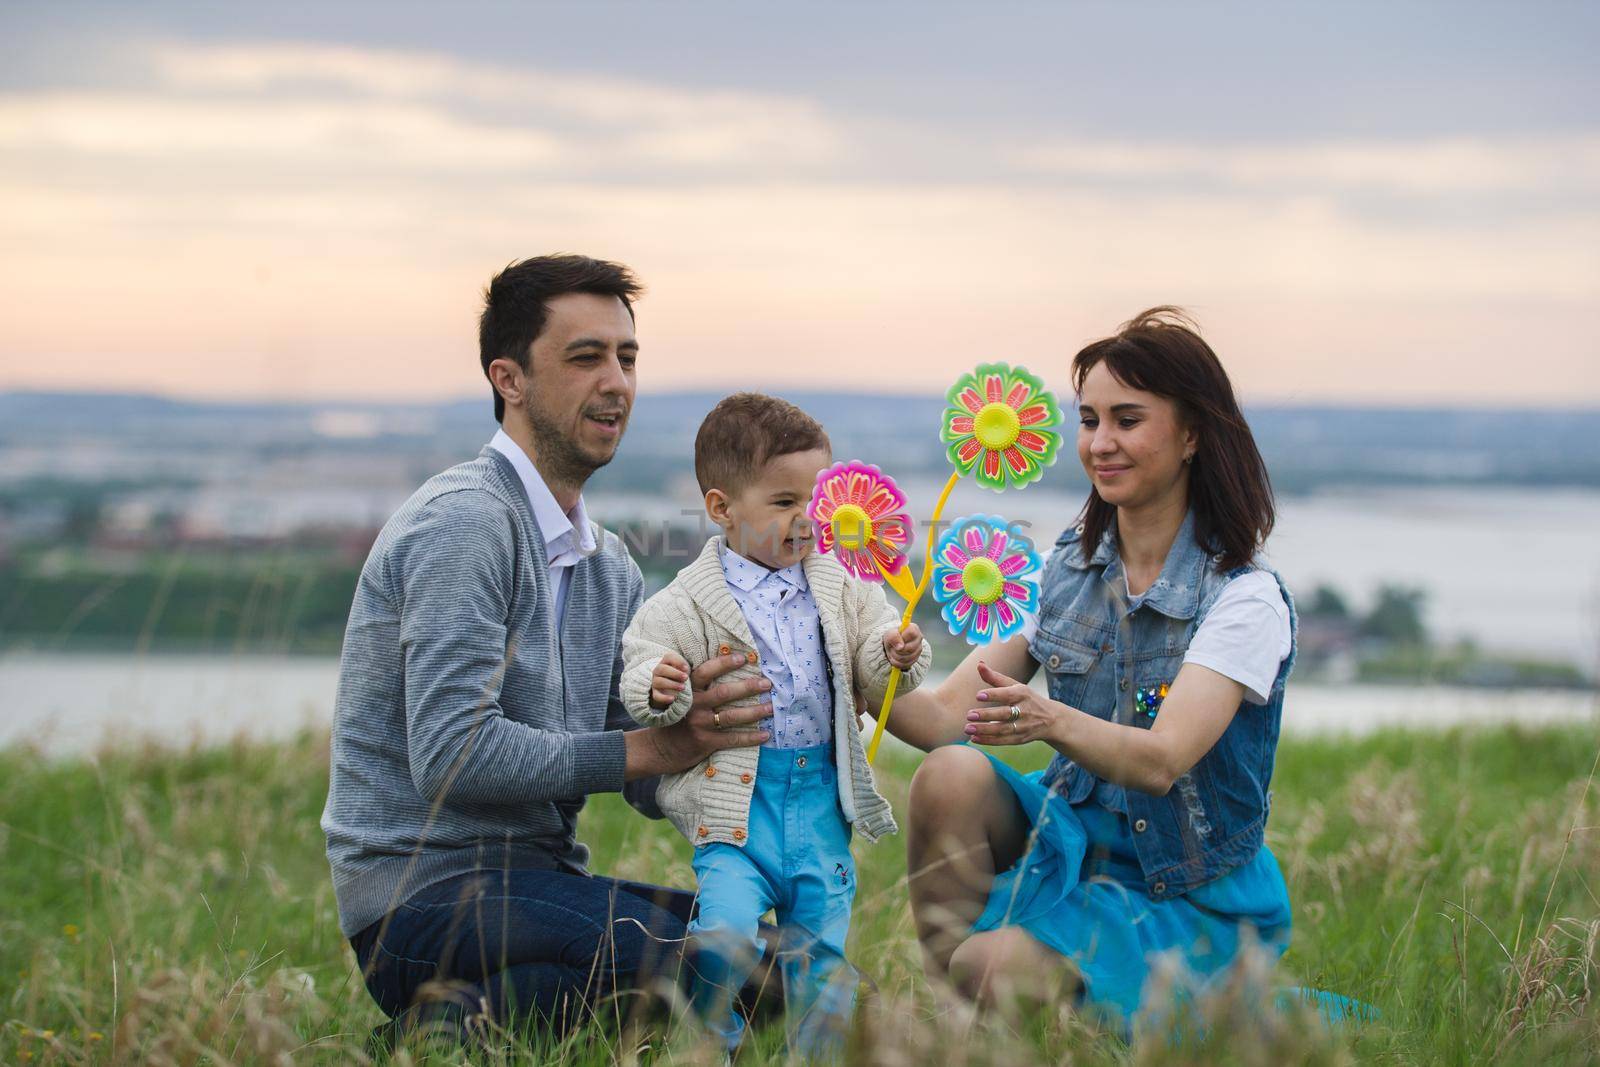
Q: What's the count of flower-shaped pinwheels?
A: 3